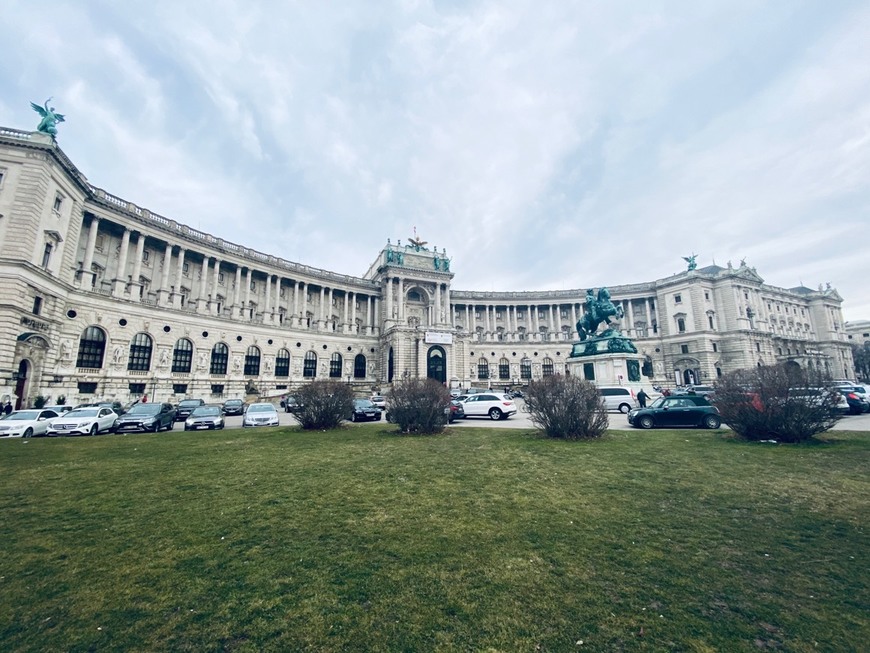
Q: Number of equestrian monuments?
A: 1